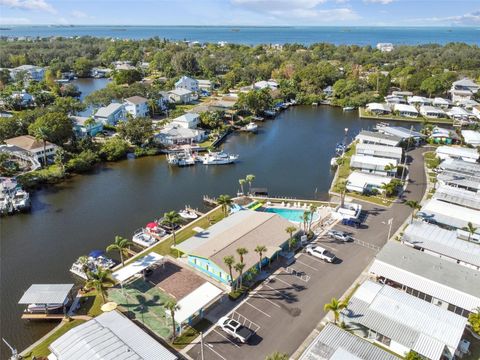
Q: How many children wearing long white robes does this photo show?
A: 0